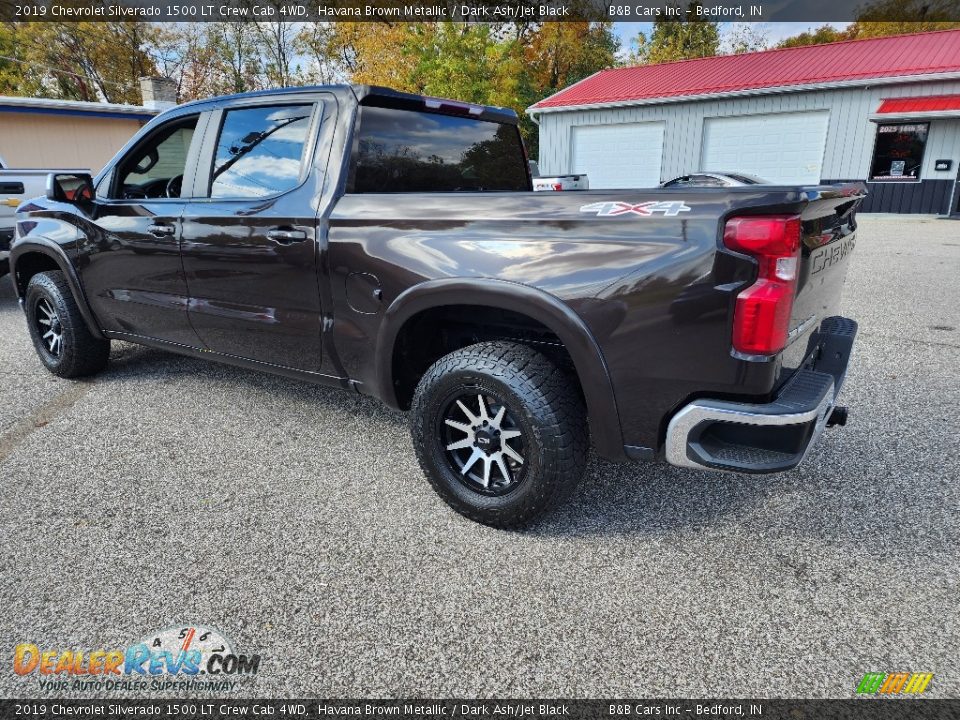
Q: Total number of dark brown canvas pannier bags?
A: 0